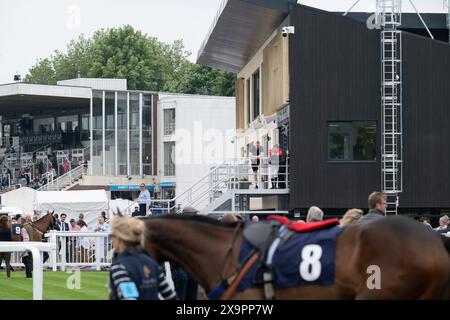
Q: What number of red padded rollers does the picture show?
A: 1